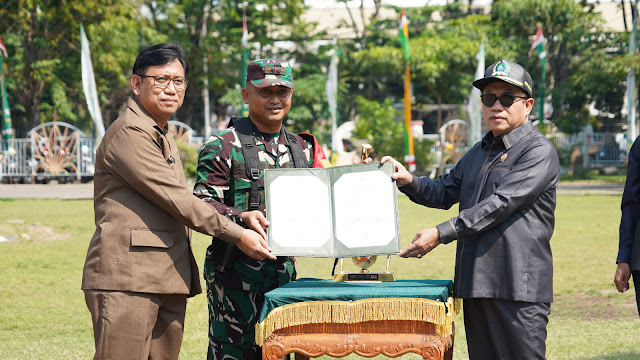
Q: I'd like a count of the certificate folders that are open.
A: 1